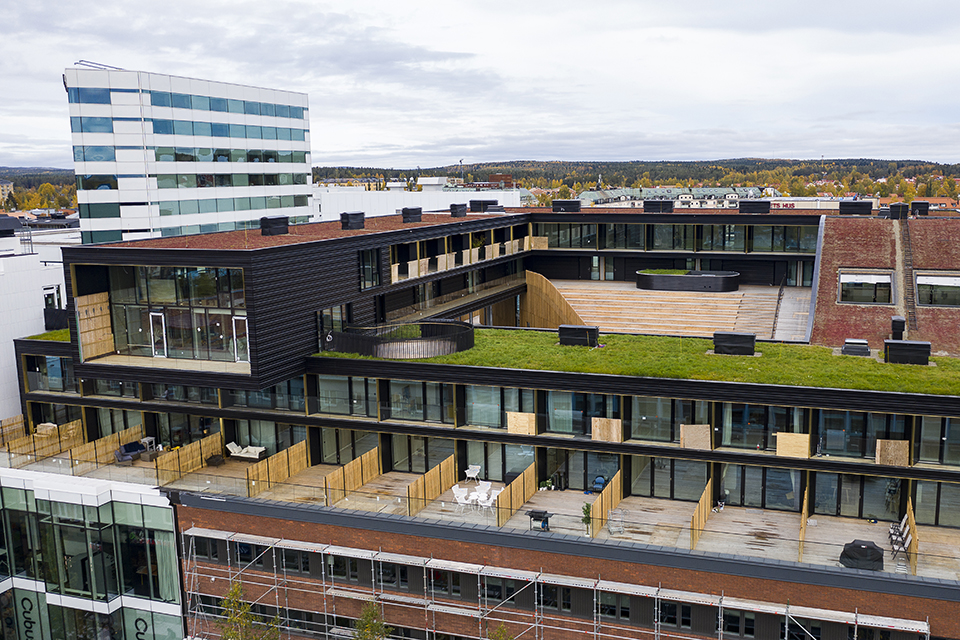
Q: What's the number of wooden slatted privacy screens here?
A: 12